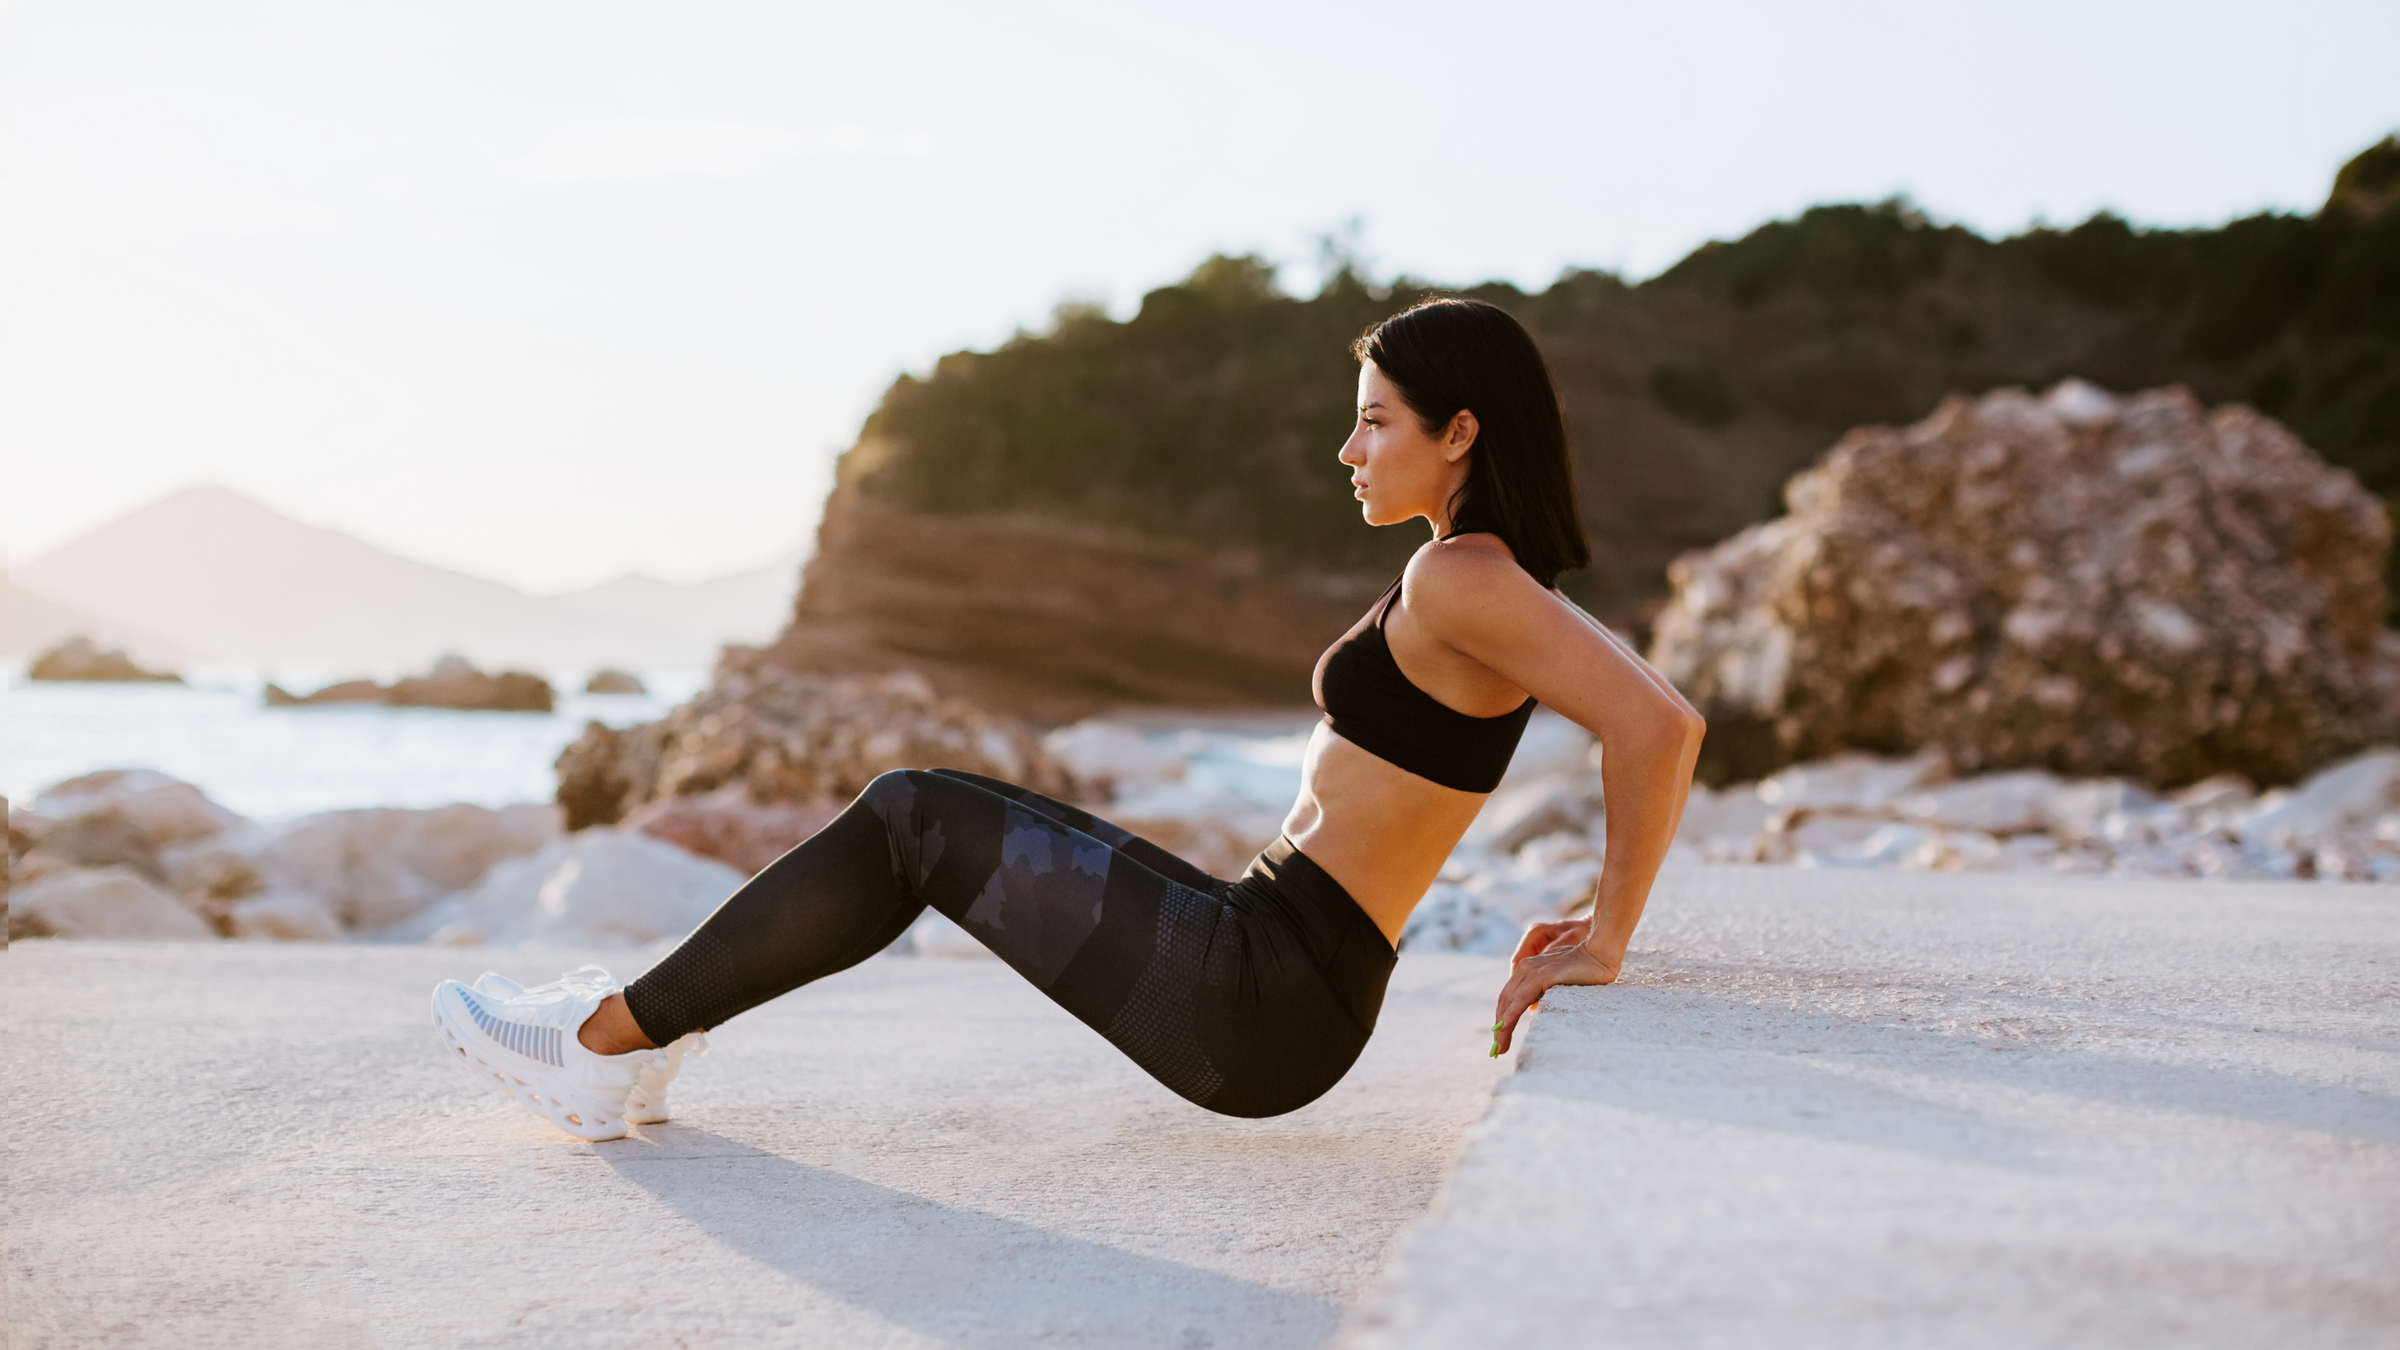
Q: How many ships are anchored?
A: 0